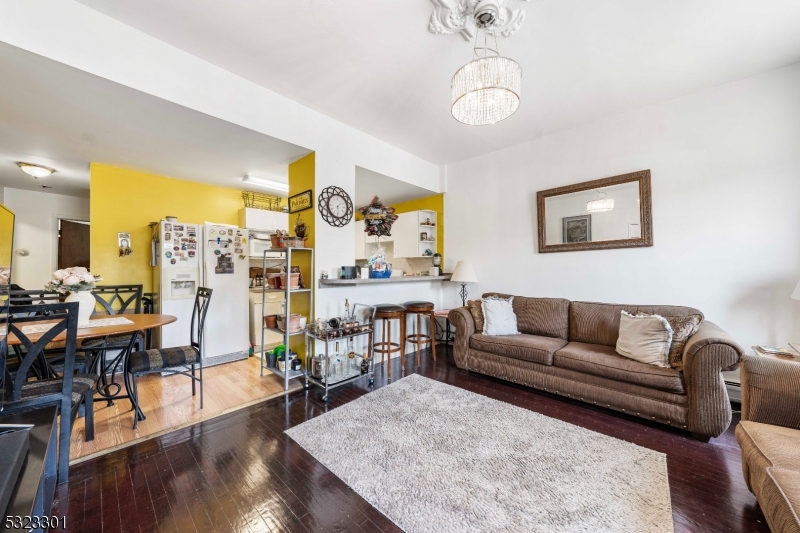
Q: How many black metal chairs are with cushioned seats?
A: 4